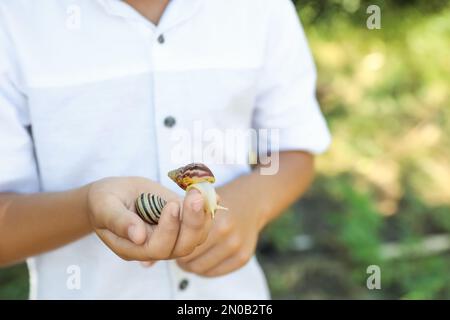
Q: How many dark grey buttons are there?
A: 3